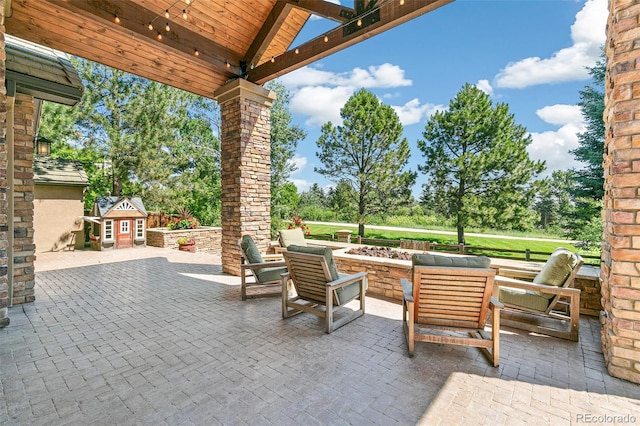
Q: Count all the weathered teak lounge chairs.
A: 5